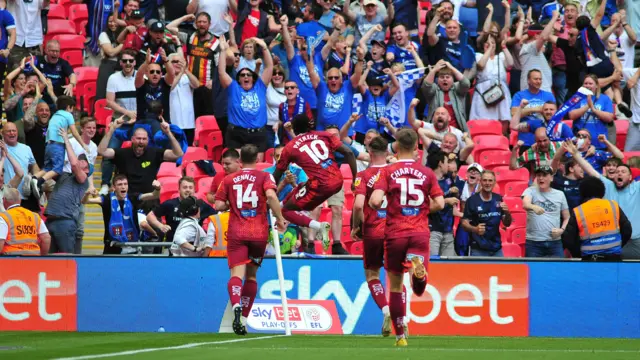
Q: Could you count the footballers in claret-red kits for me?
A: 4